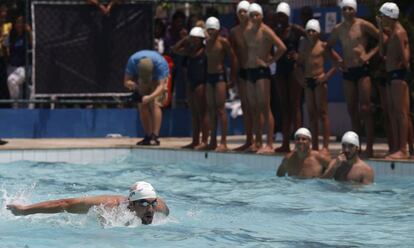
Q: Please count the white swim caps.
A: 11